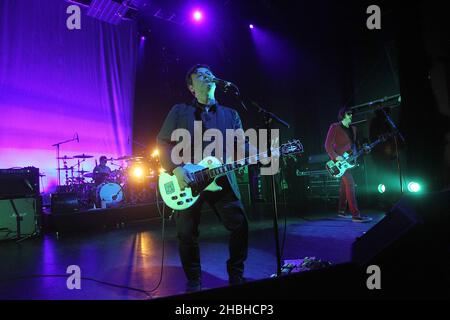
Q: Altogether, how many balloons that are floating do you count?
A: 0